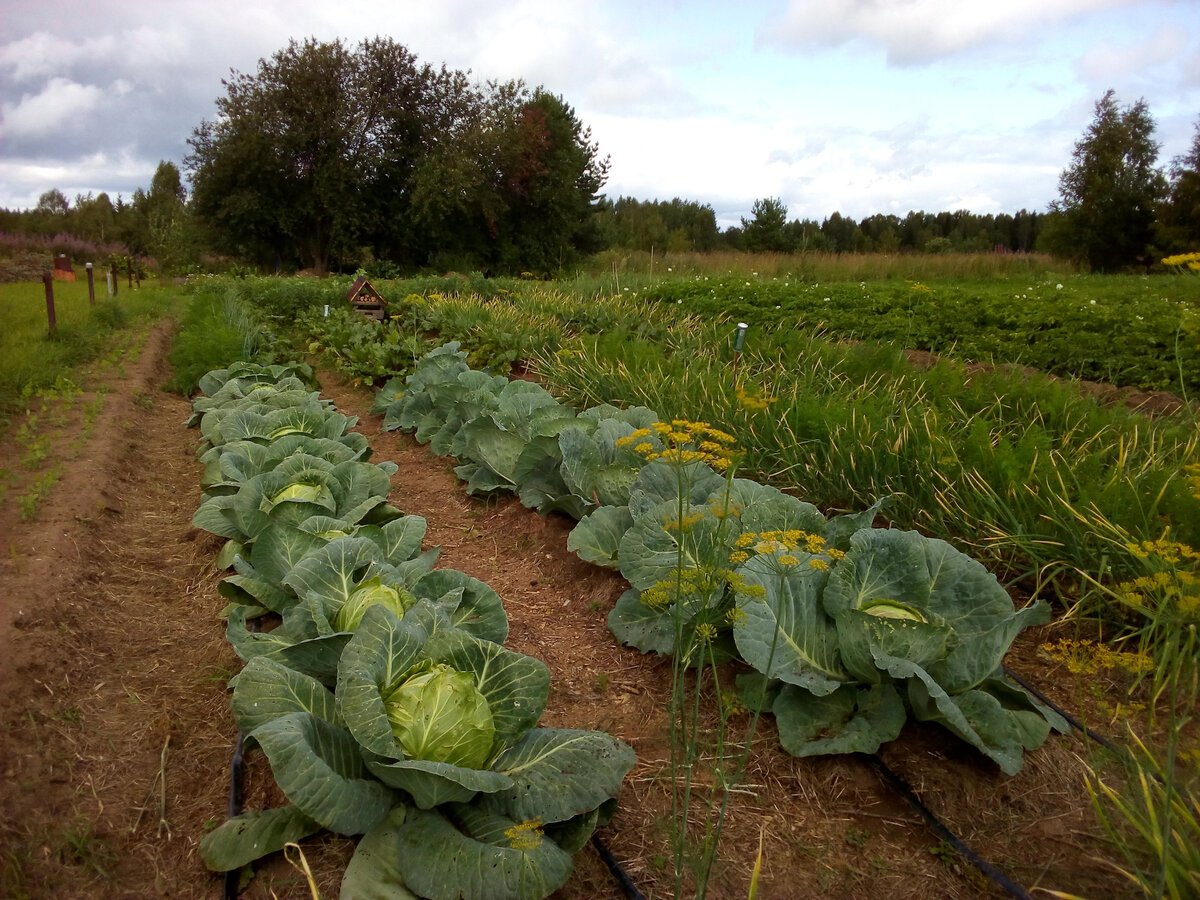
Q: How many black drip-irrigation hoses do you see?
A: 4